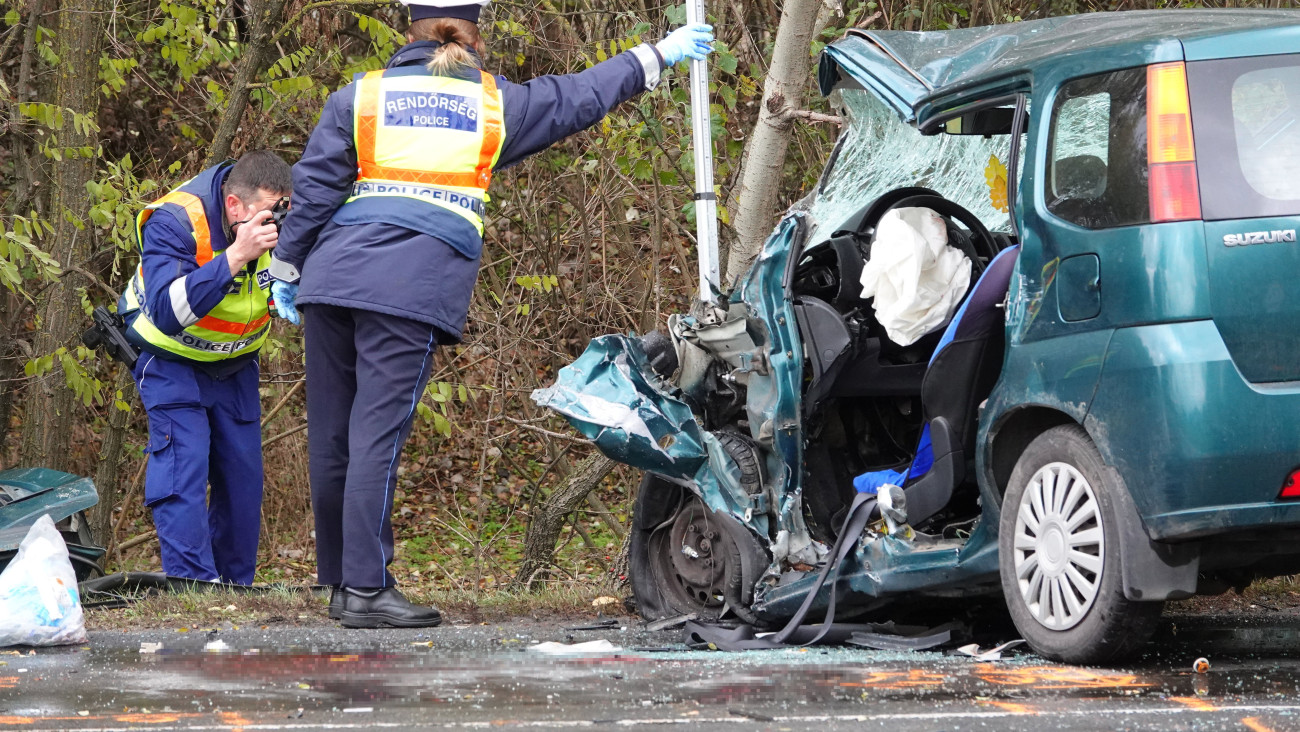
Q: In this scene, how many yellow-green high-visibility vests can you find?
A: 2